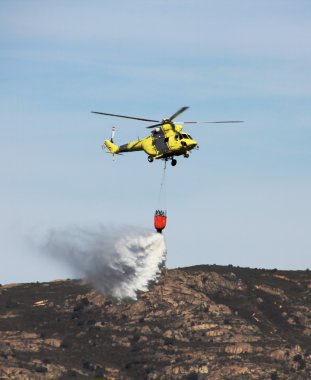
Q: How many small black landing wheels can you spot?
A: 3